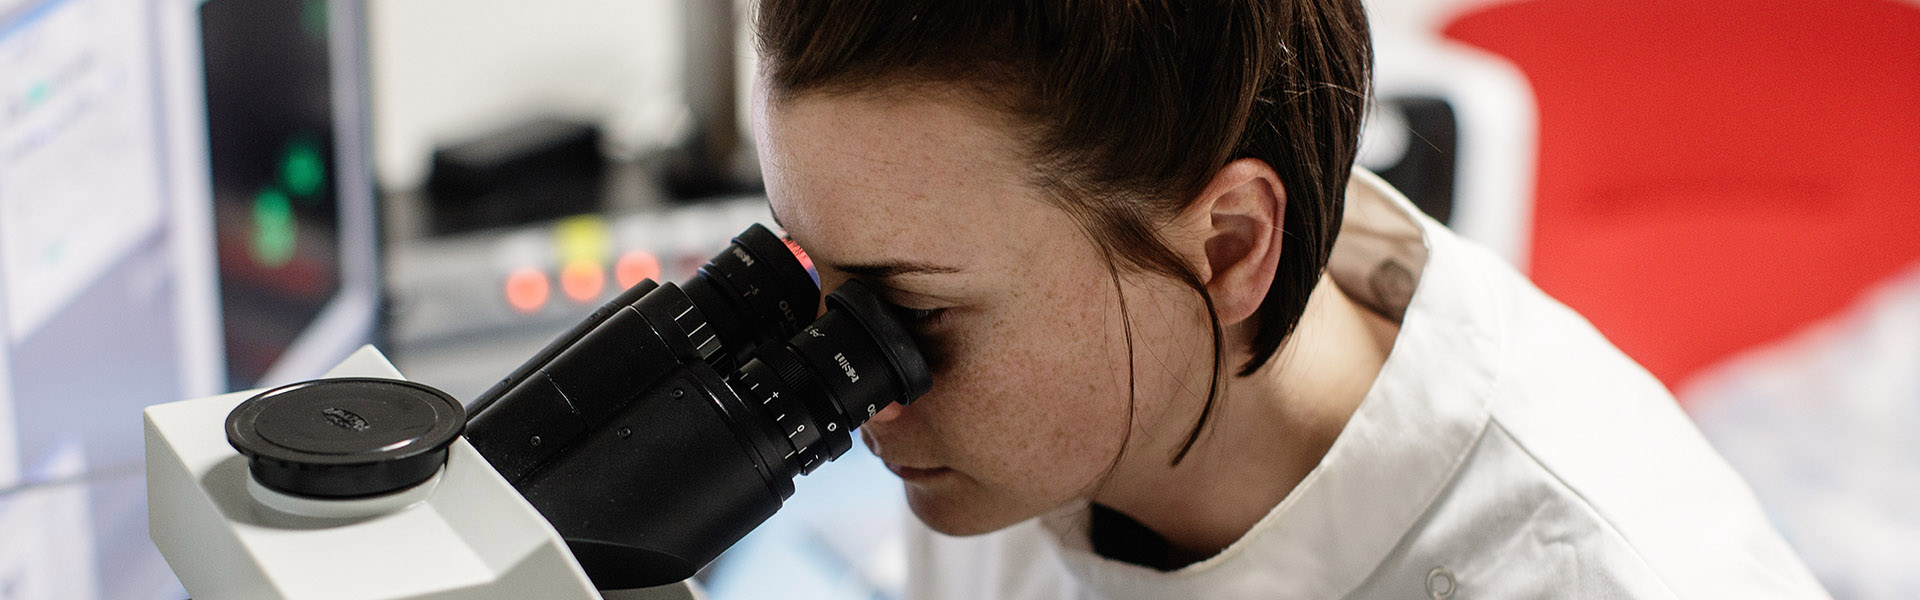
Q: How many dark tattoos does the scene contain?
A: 1